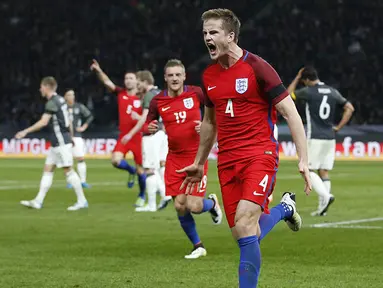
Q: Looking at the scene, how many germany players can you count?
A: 4